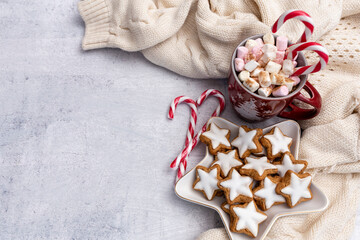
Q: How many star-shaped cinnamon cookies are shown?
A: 11